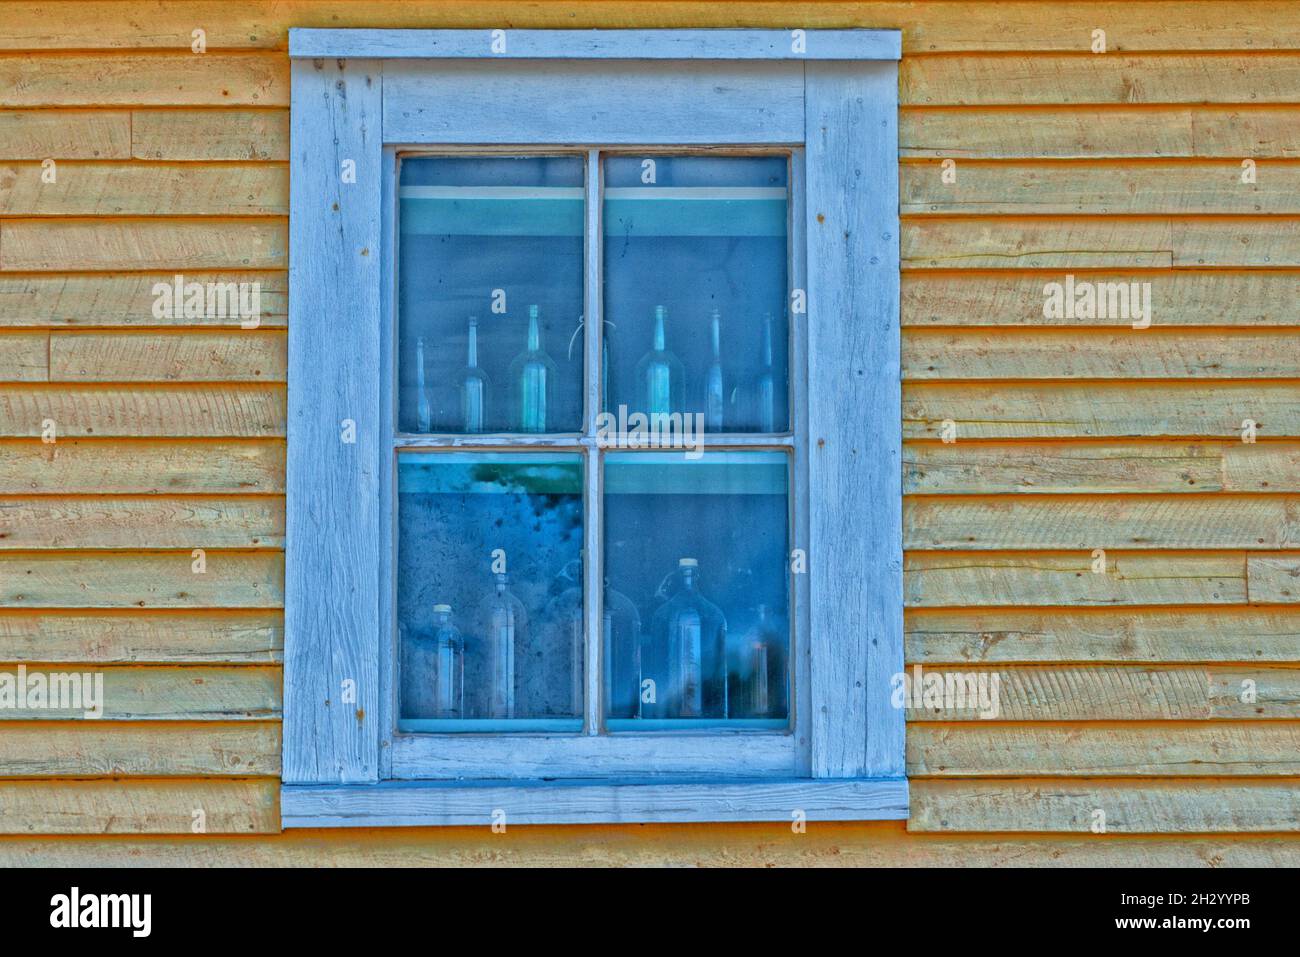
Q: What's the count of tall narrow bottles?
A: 6